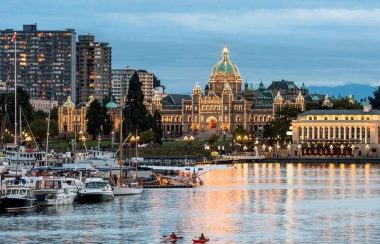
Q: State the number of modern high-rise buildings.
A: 3